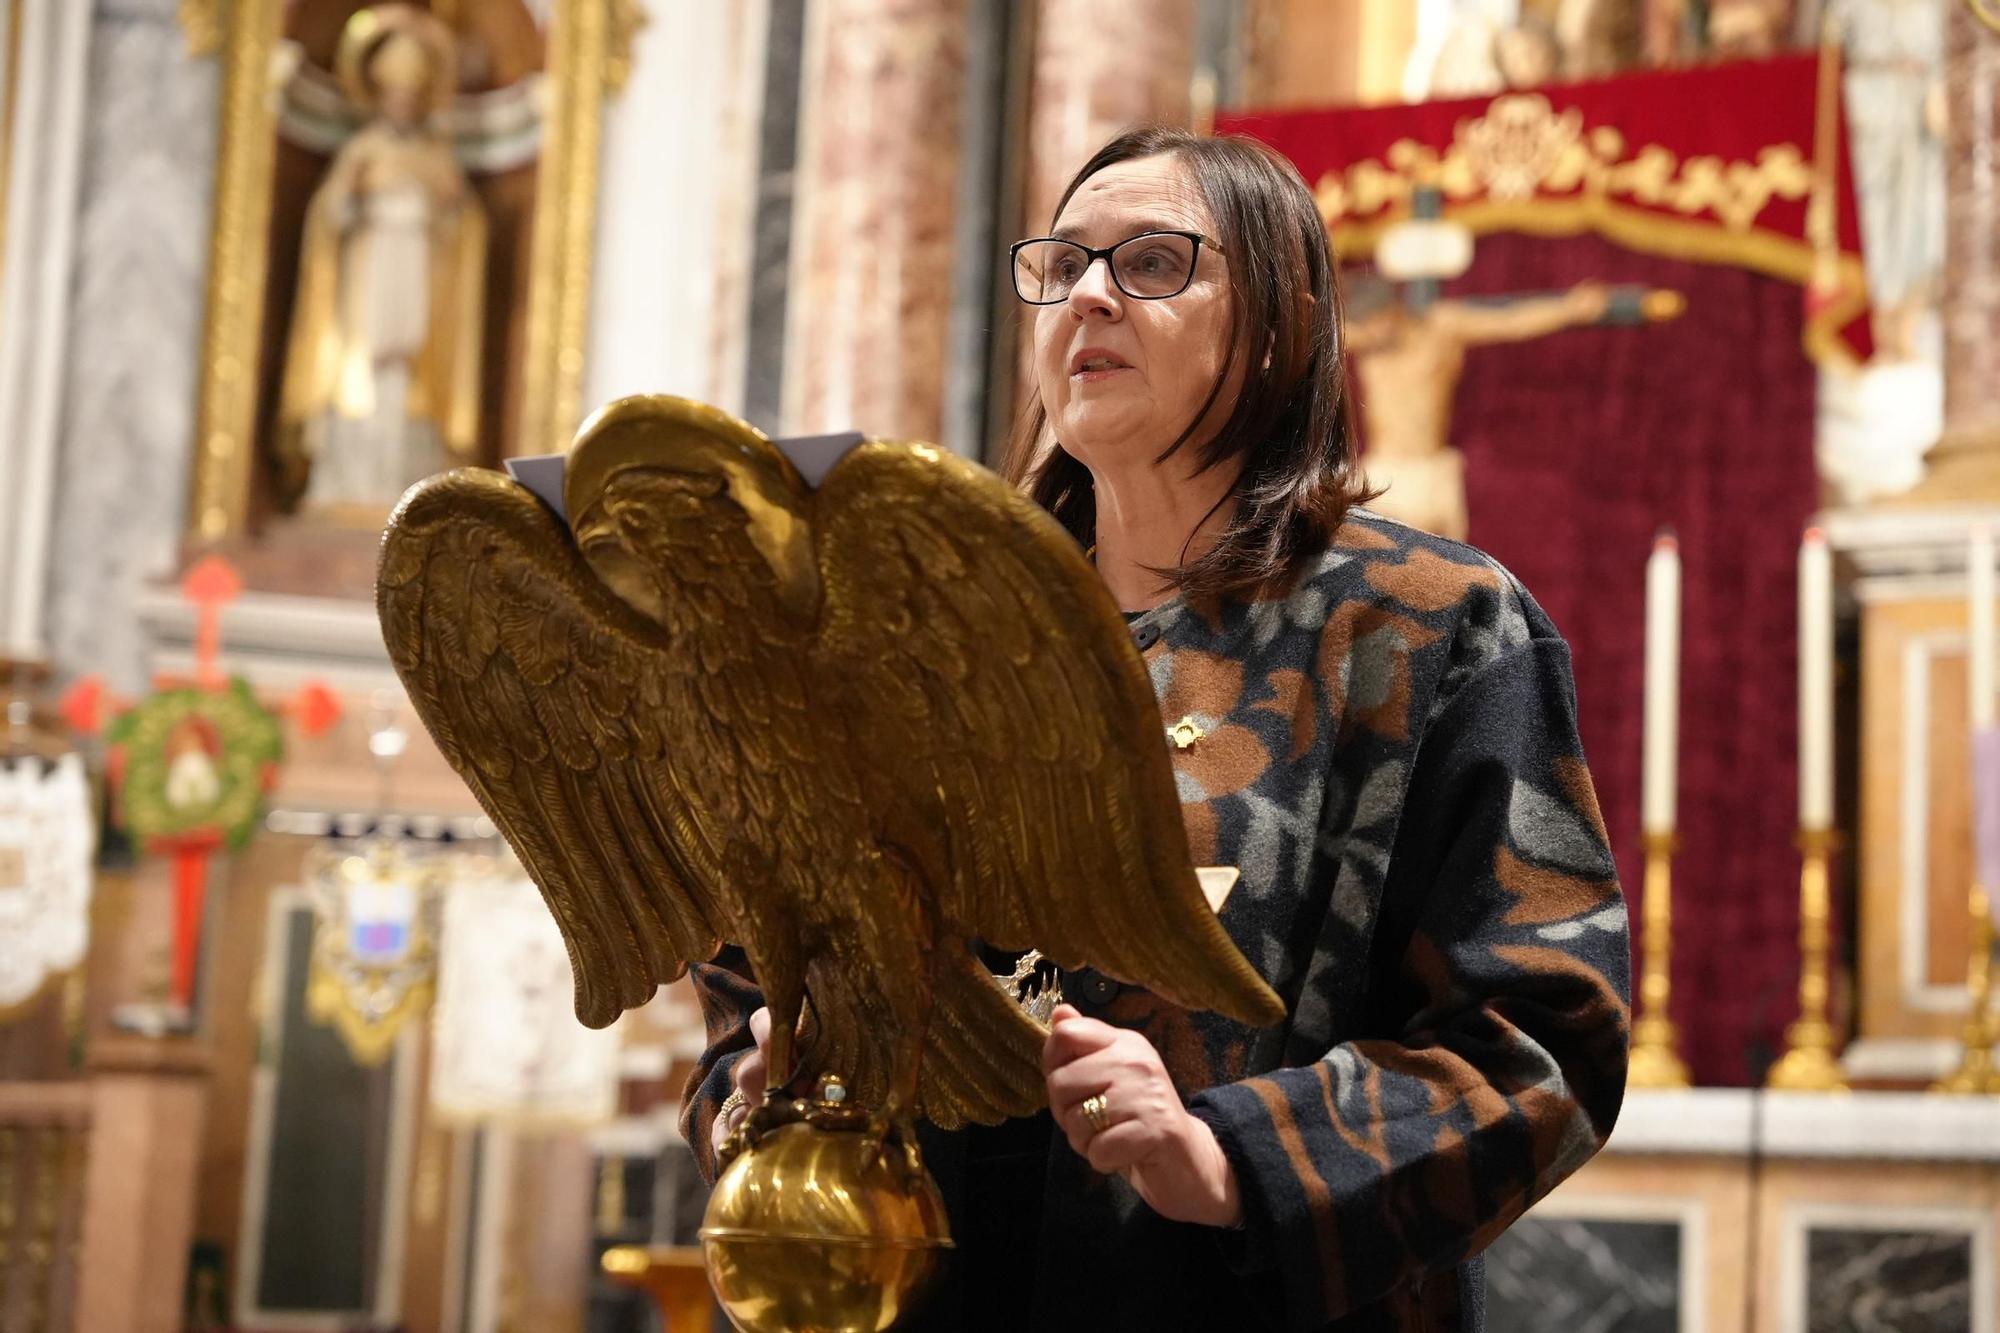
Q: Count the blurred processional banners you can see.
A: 3